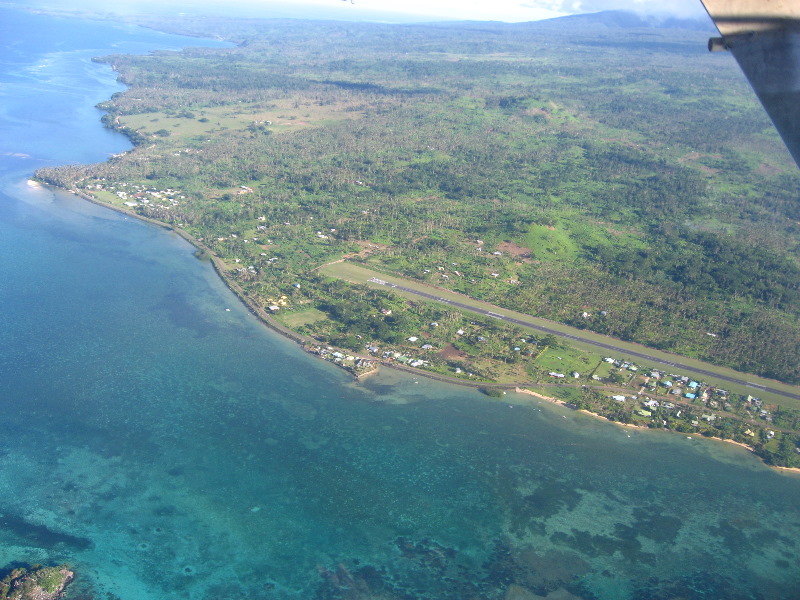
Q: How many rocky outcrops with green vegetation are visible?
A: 1